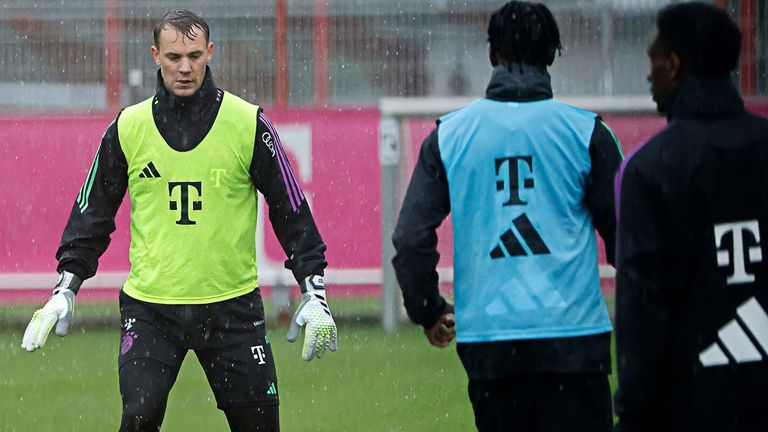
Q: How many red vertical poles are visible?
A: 4